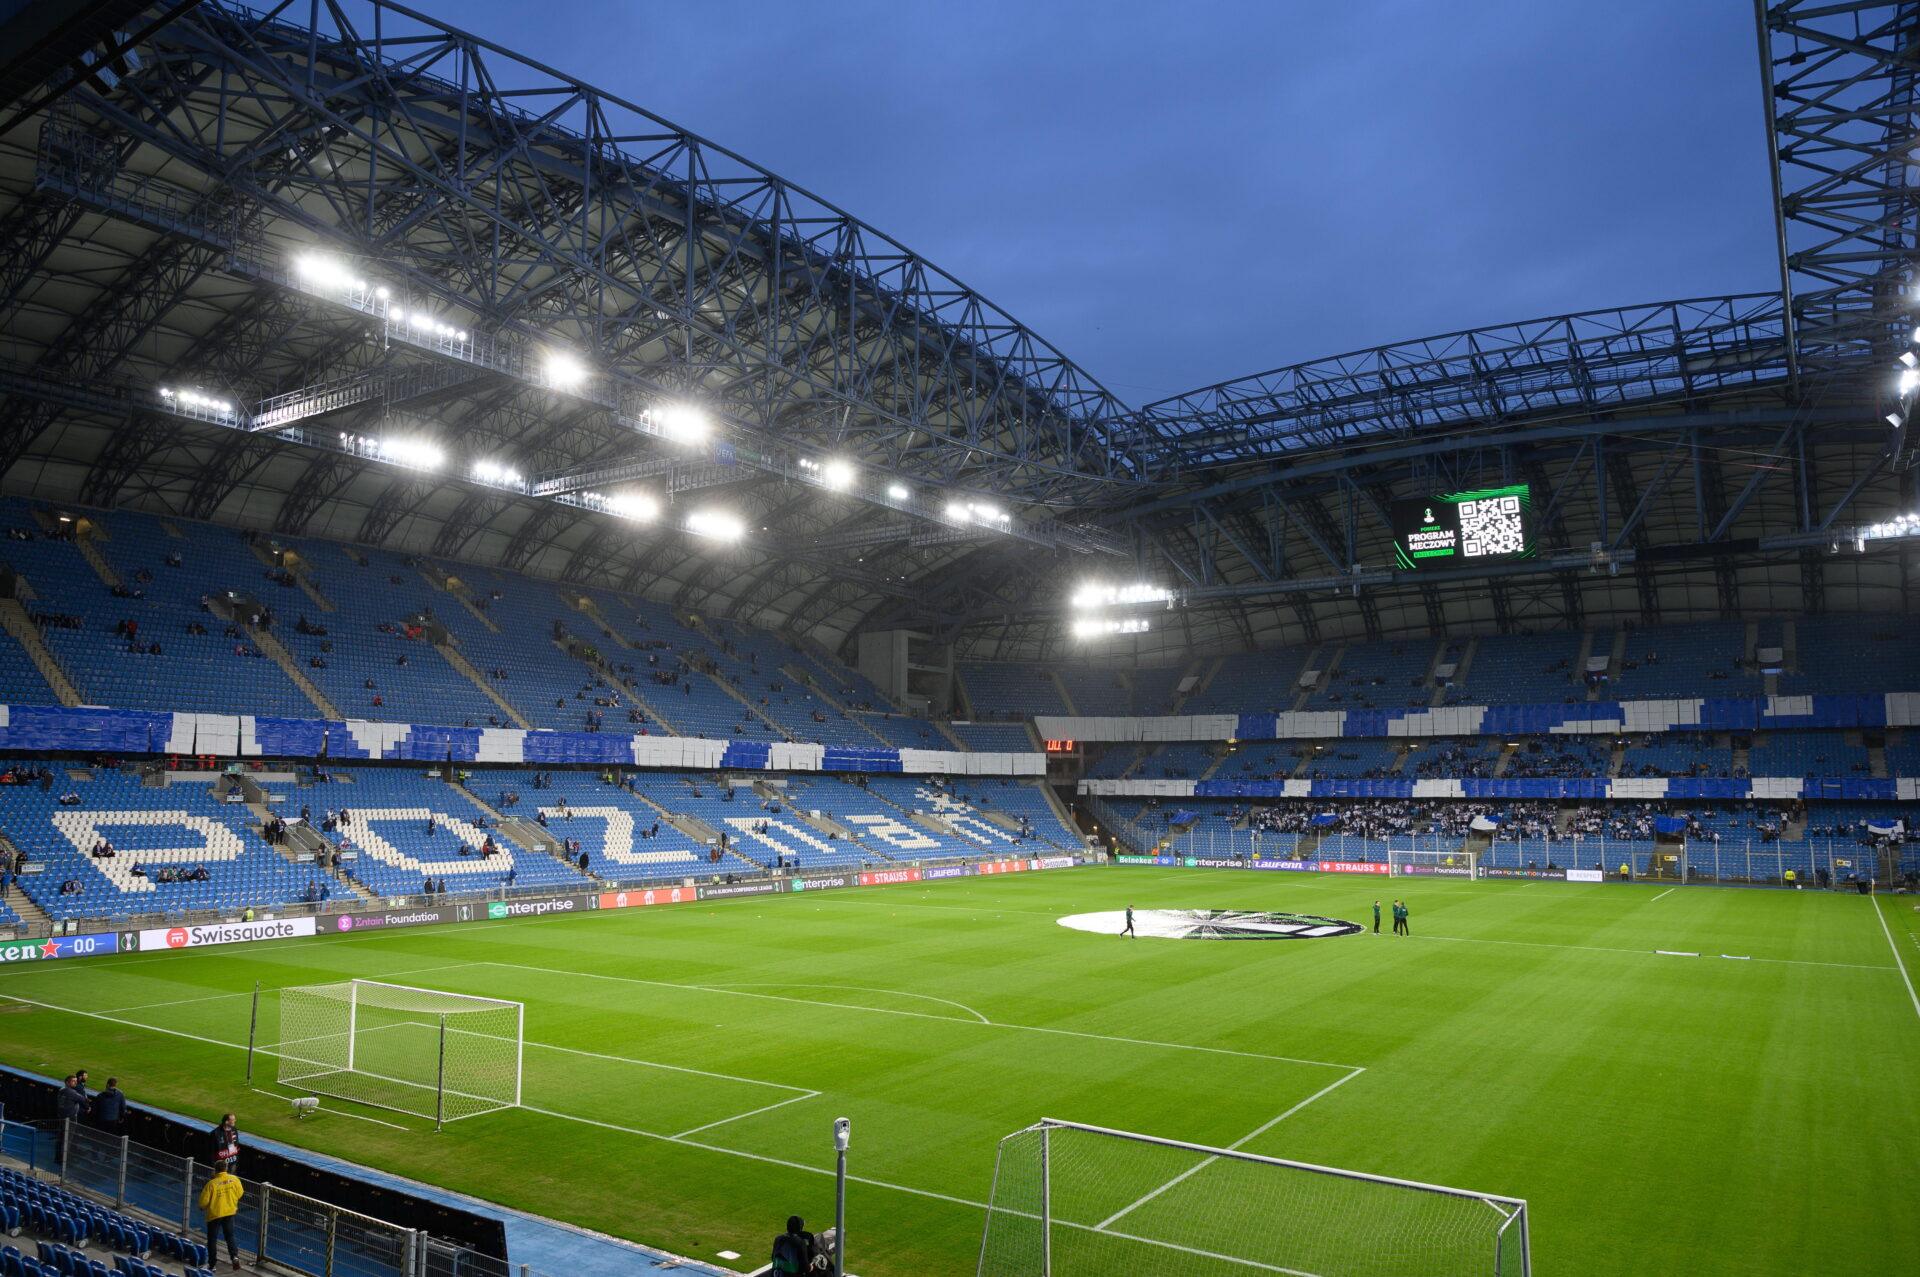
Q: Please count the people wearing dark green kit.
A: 4